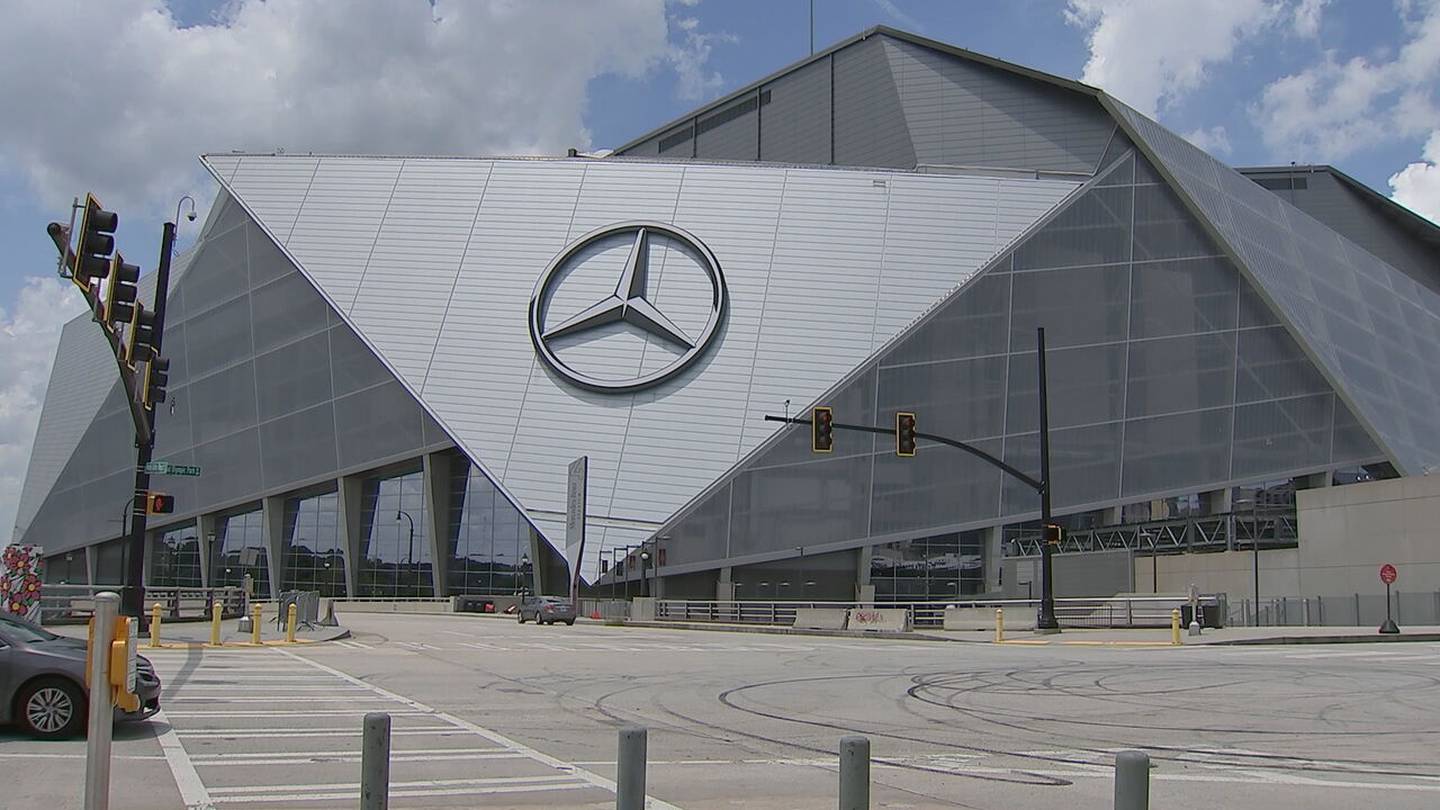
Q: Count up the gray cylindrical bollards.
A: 4